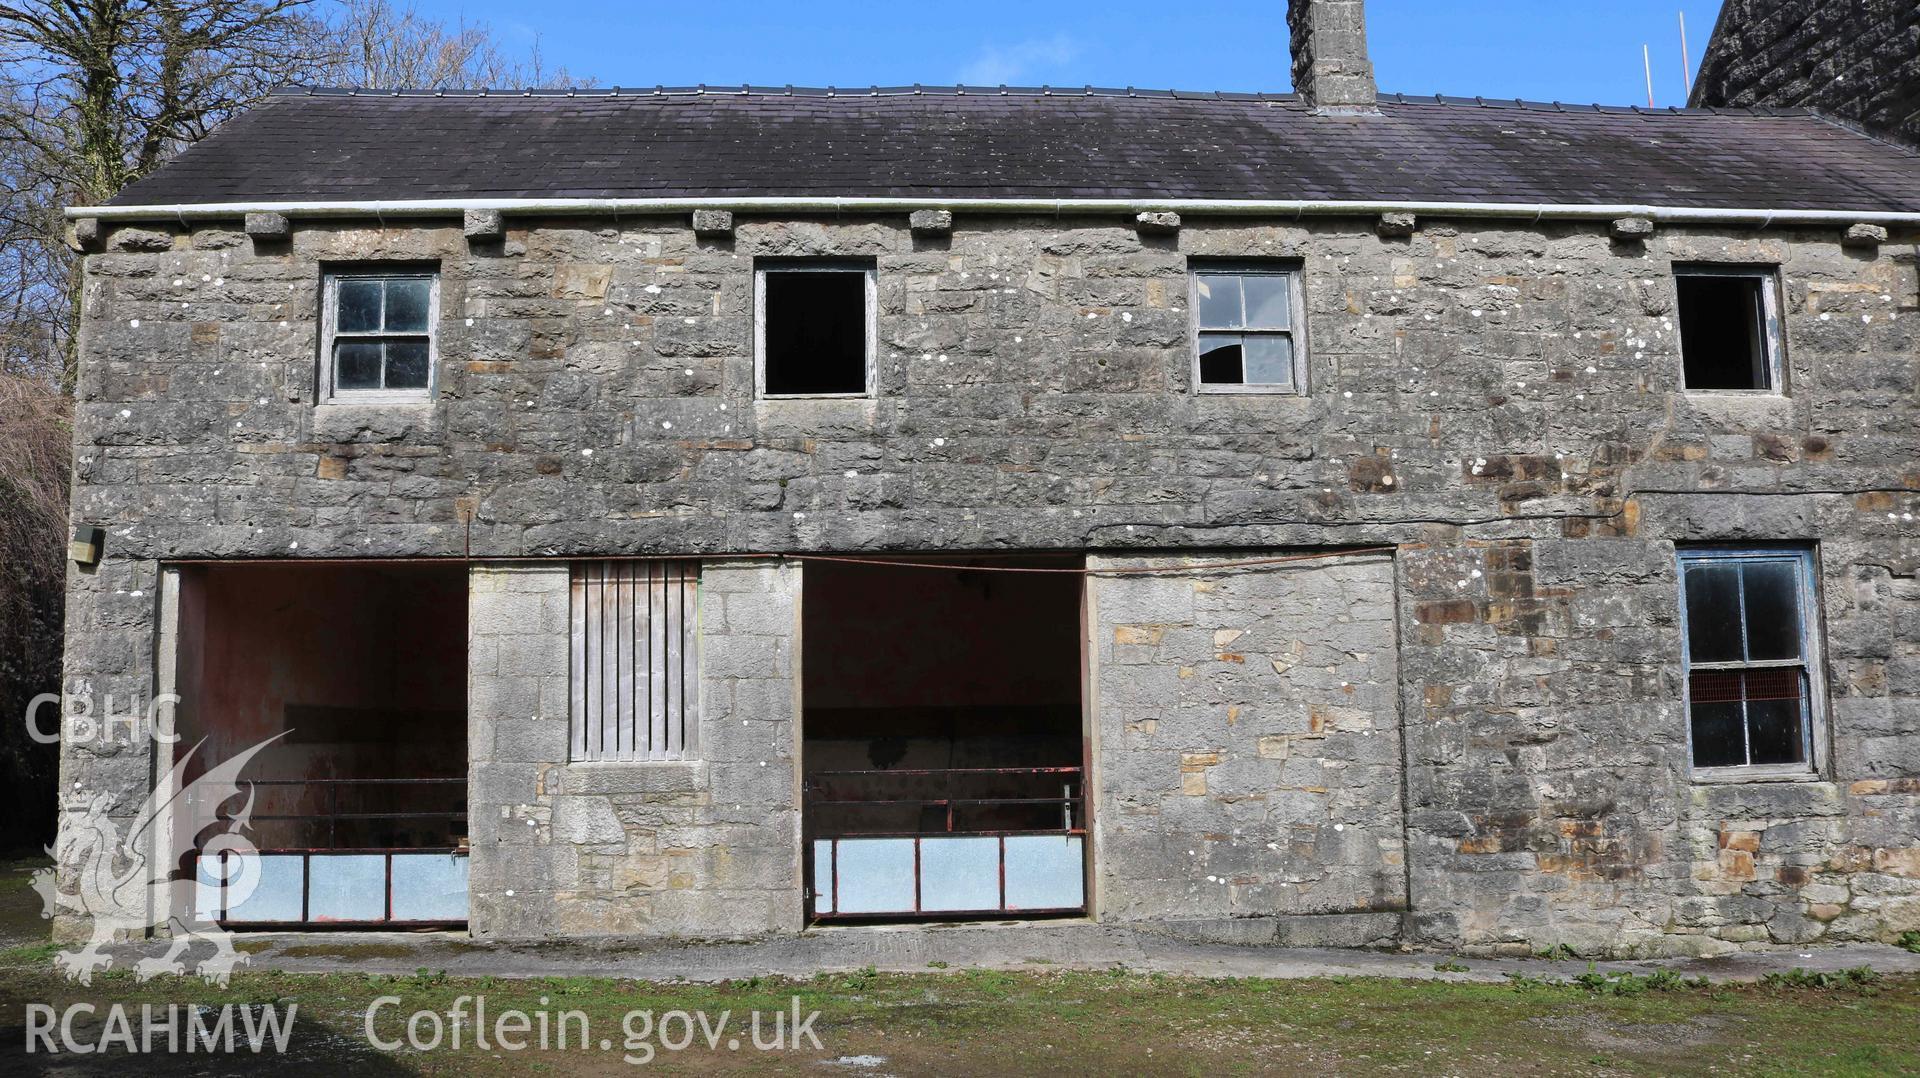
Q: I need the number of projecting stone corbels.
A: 9